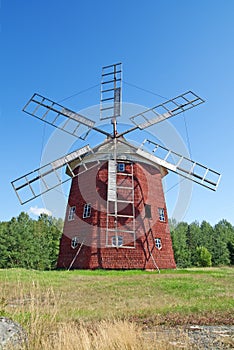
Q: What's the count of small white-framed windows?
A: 7